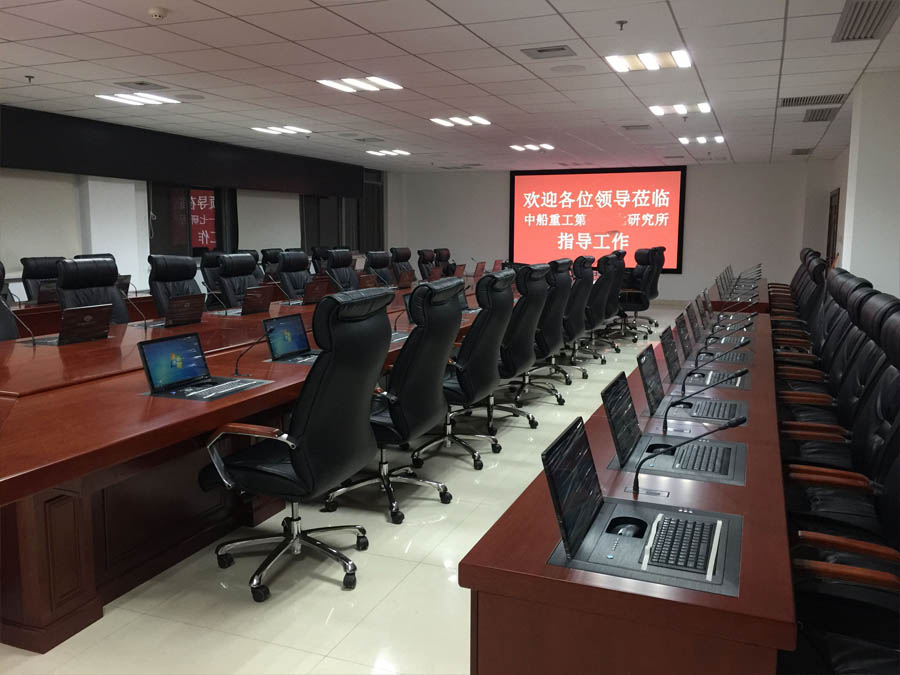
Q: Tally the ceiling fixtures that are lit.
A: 9